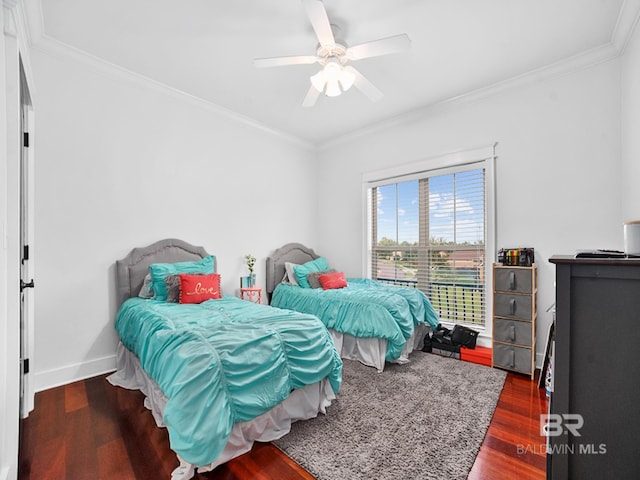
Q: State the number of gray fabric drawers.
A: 4